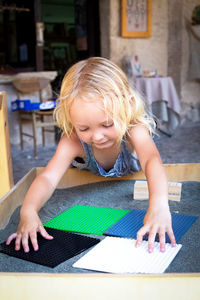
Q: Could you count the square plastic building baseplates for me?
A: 4